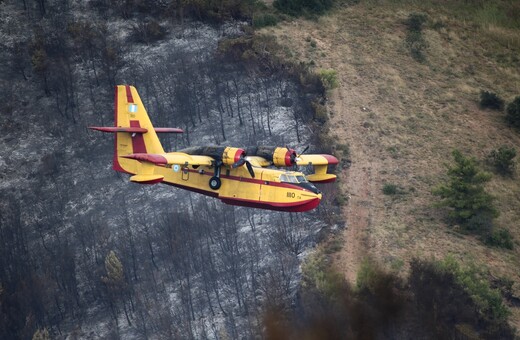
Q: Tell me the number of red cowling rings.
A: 2